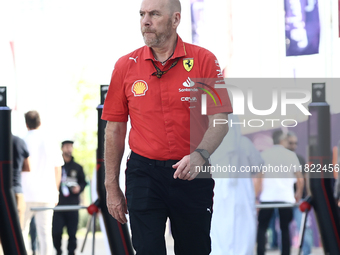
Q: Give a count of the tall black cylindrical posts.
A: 3